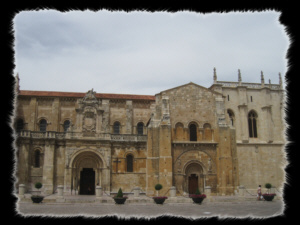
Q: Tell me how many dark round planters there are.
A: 5